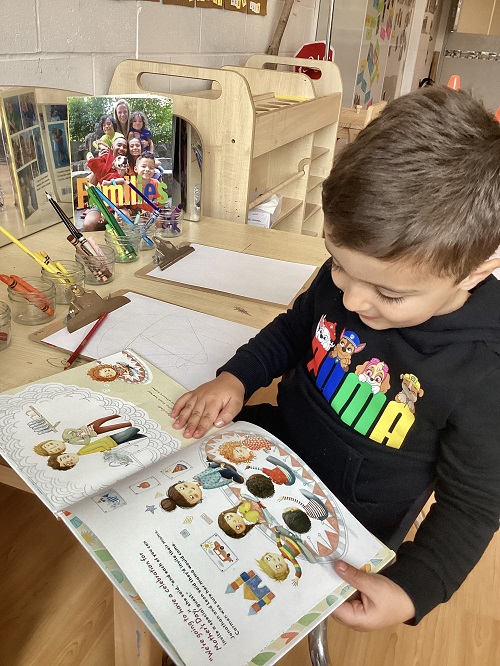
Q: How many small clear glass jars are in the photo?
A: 7